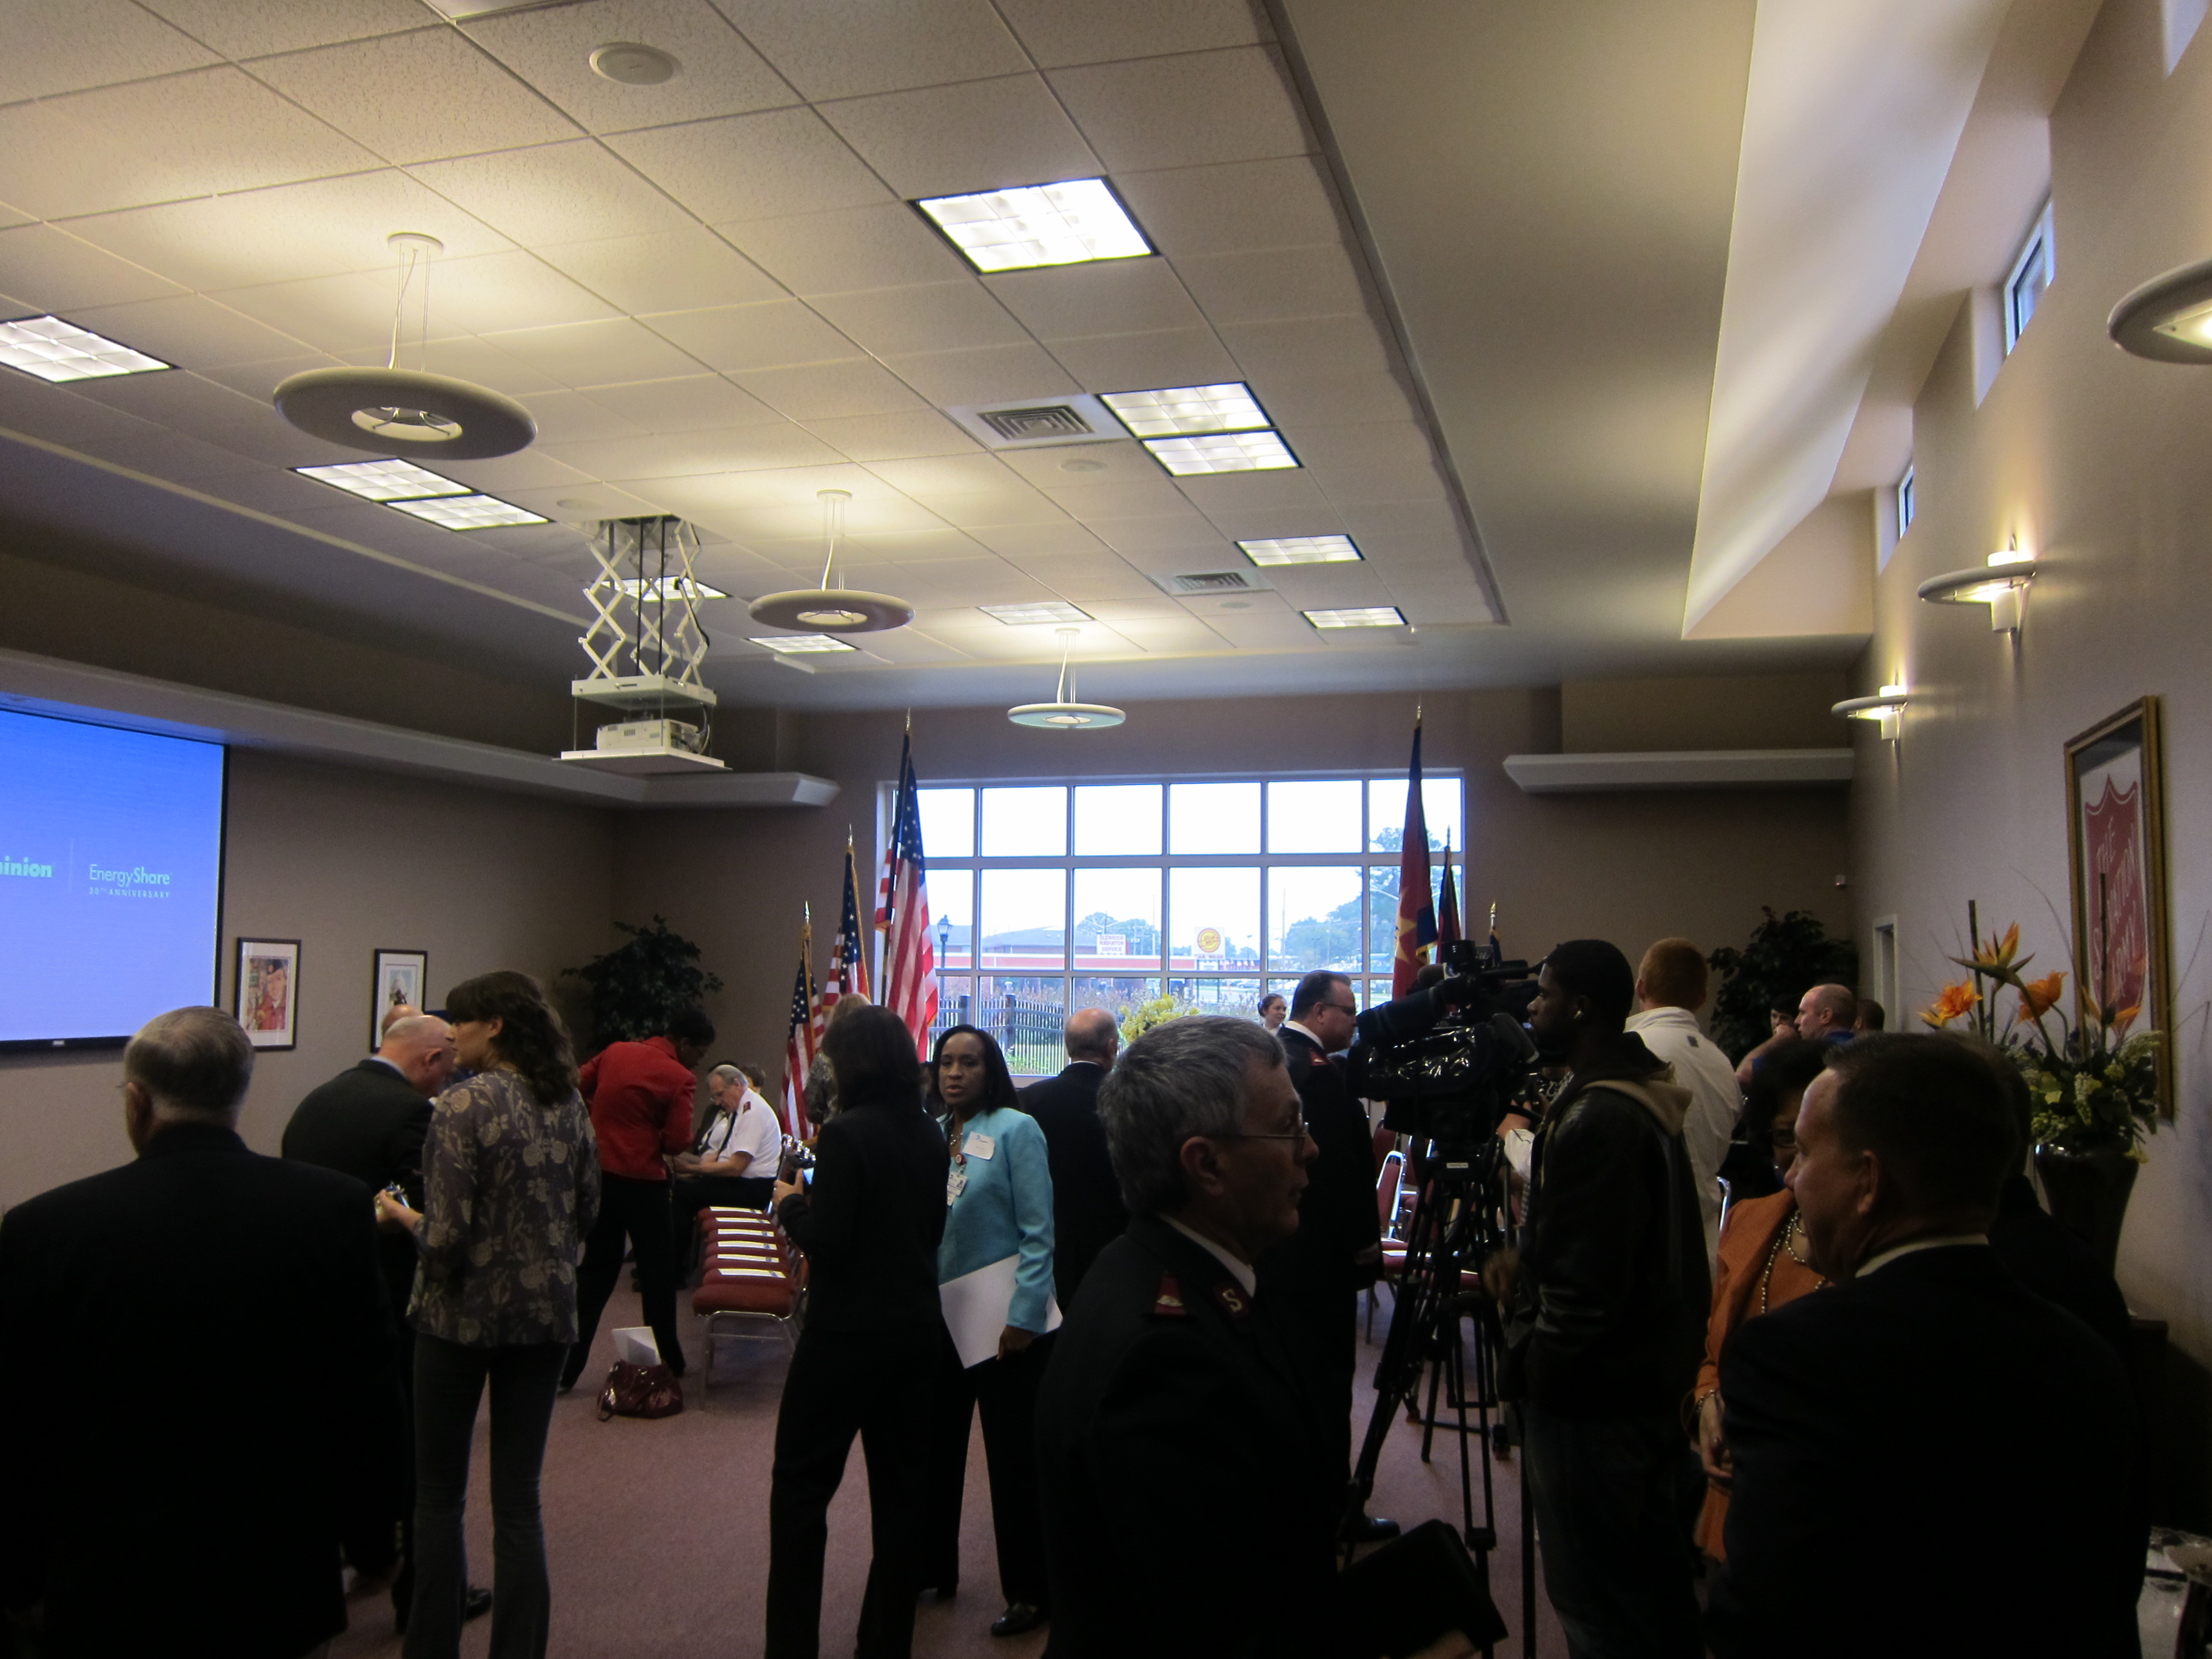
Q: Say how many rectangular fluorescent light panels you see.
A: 11